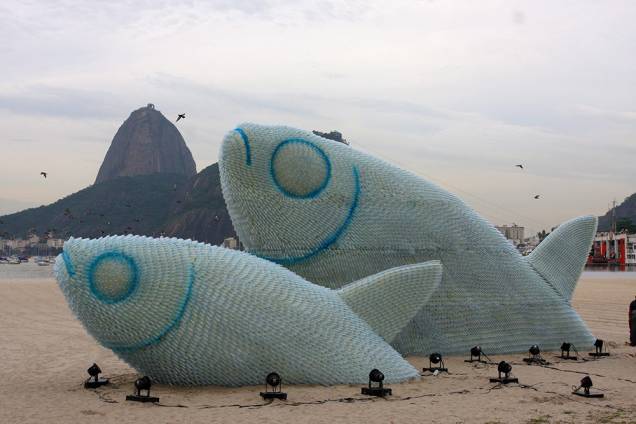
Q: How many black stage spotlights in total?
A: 11